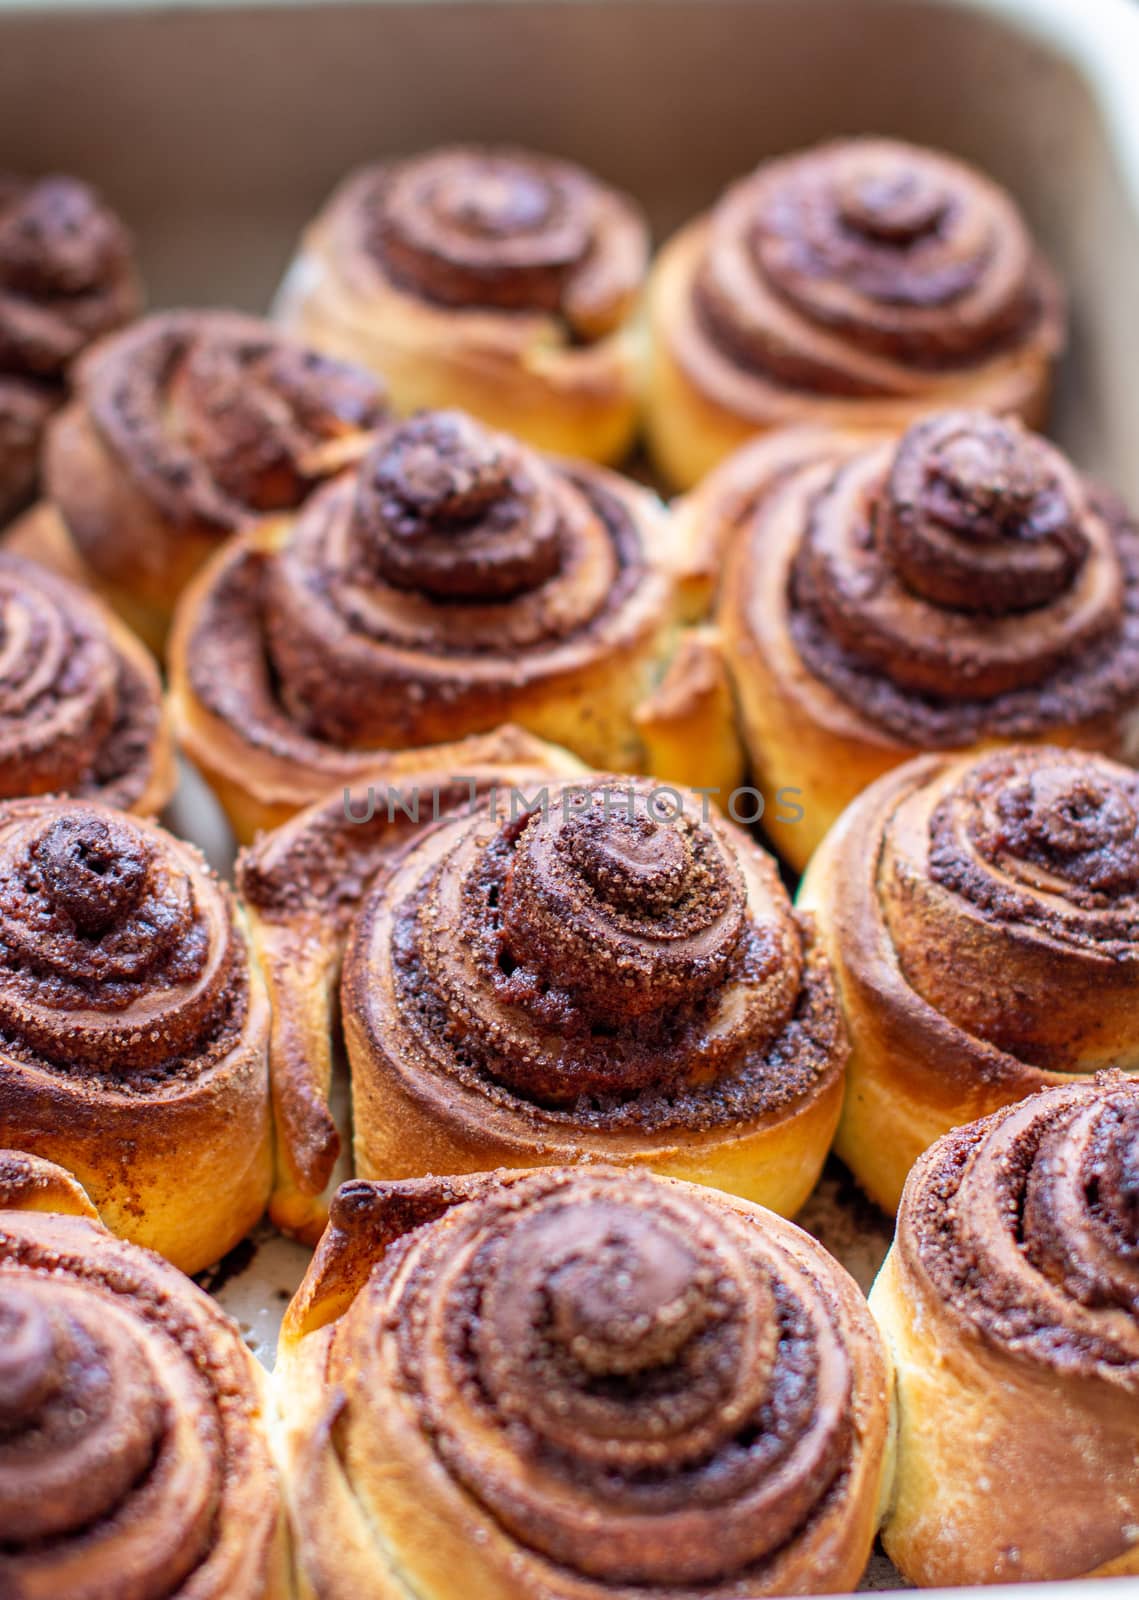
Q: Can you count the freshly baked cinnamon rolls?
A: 13